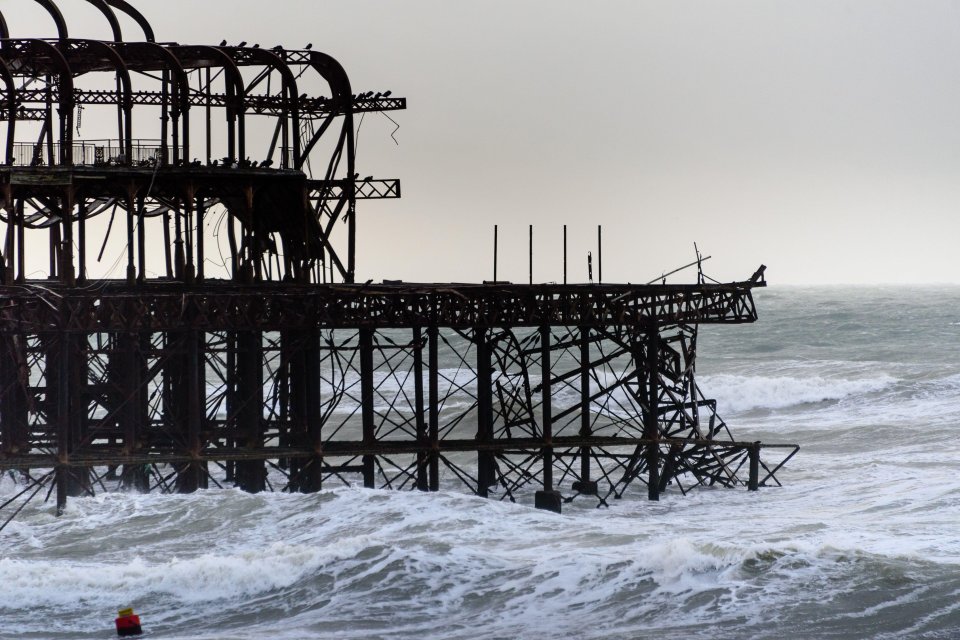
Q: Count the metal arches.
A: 11